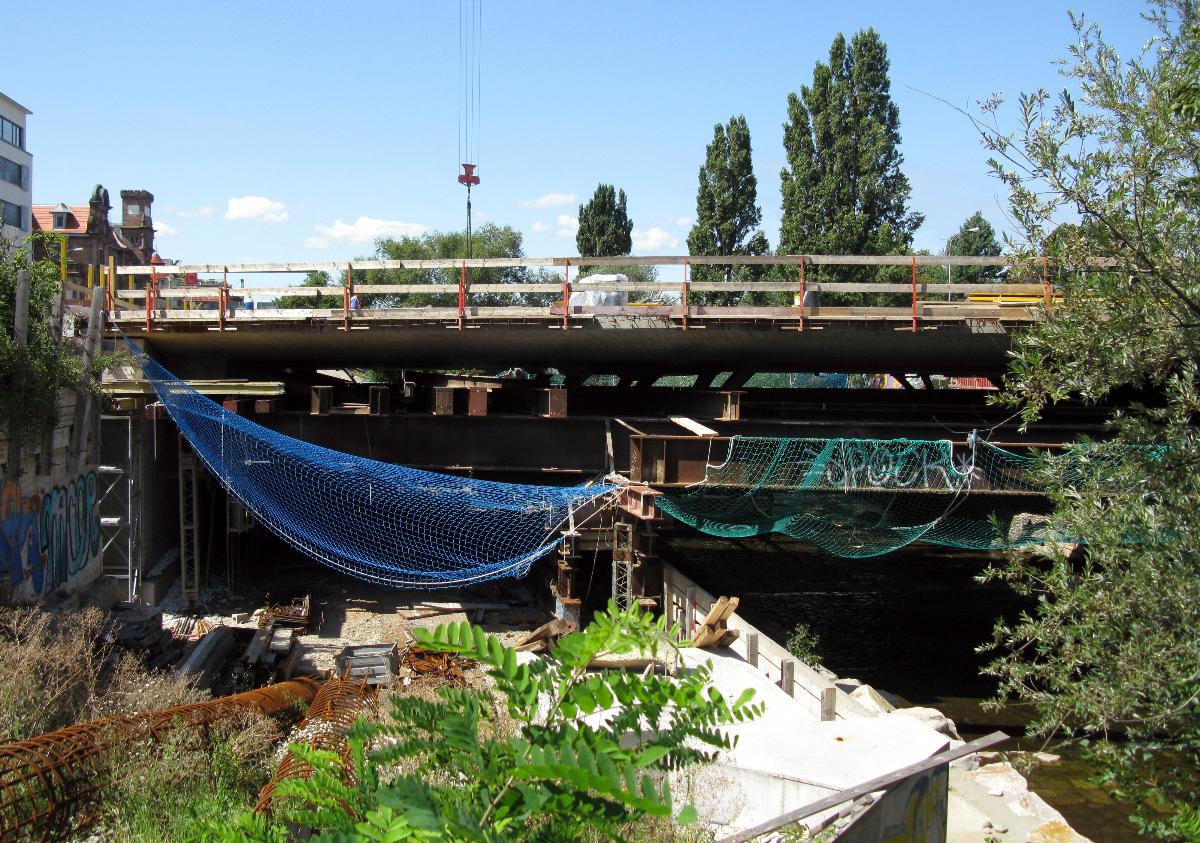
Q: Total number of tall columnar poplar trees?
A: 3